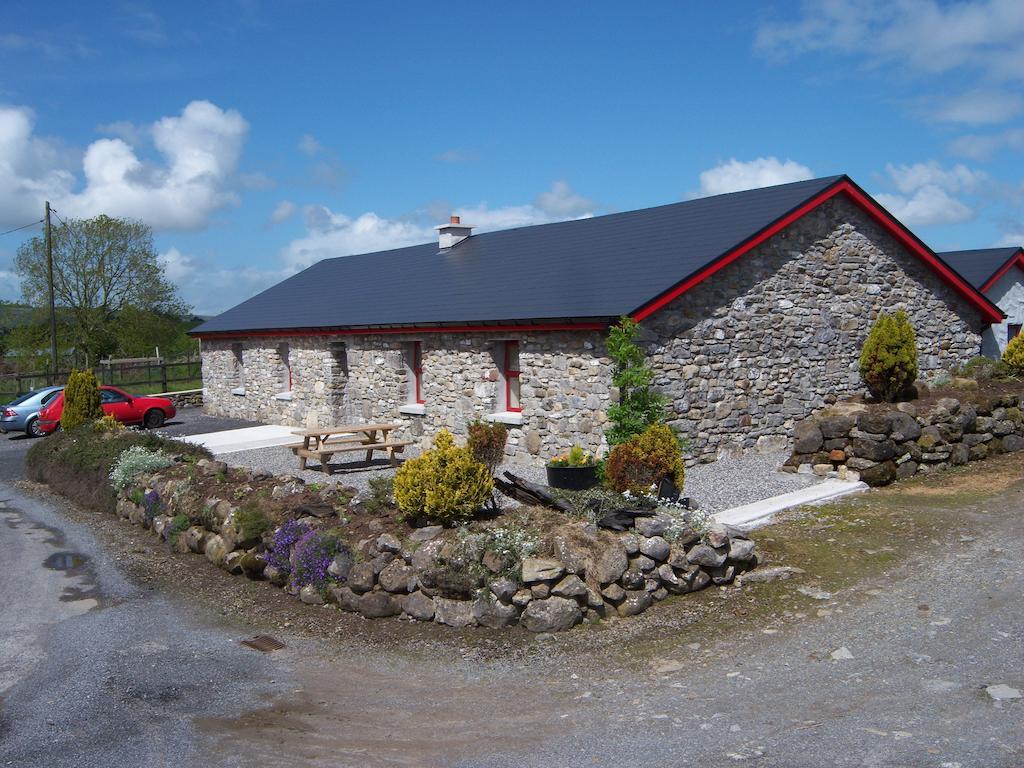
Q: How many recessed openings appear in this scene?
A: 5